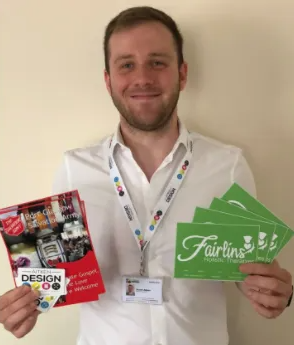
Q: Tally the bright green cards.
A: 4